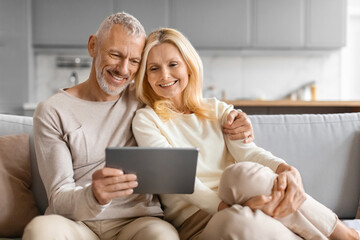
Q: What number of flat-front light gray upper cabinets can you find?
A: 5